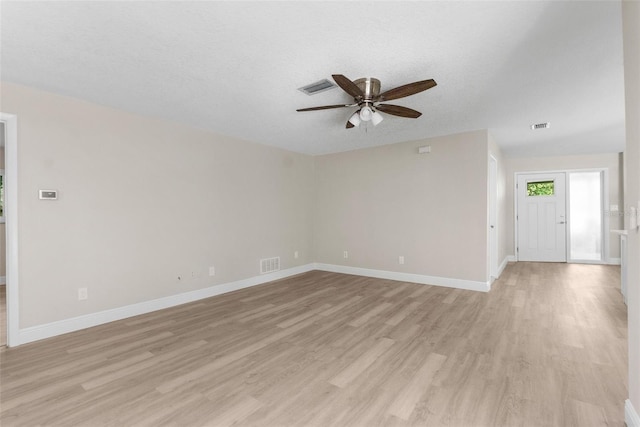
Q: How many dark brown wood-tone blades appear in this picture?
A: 5